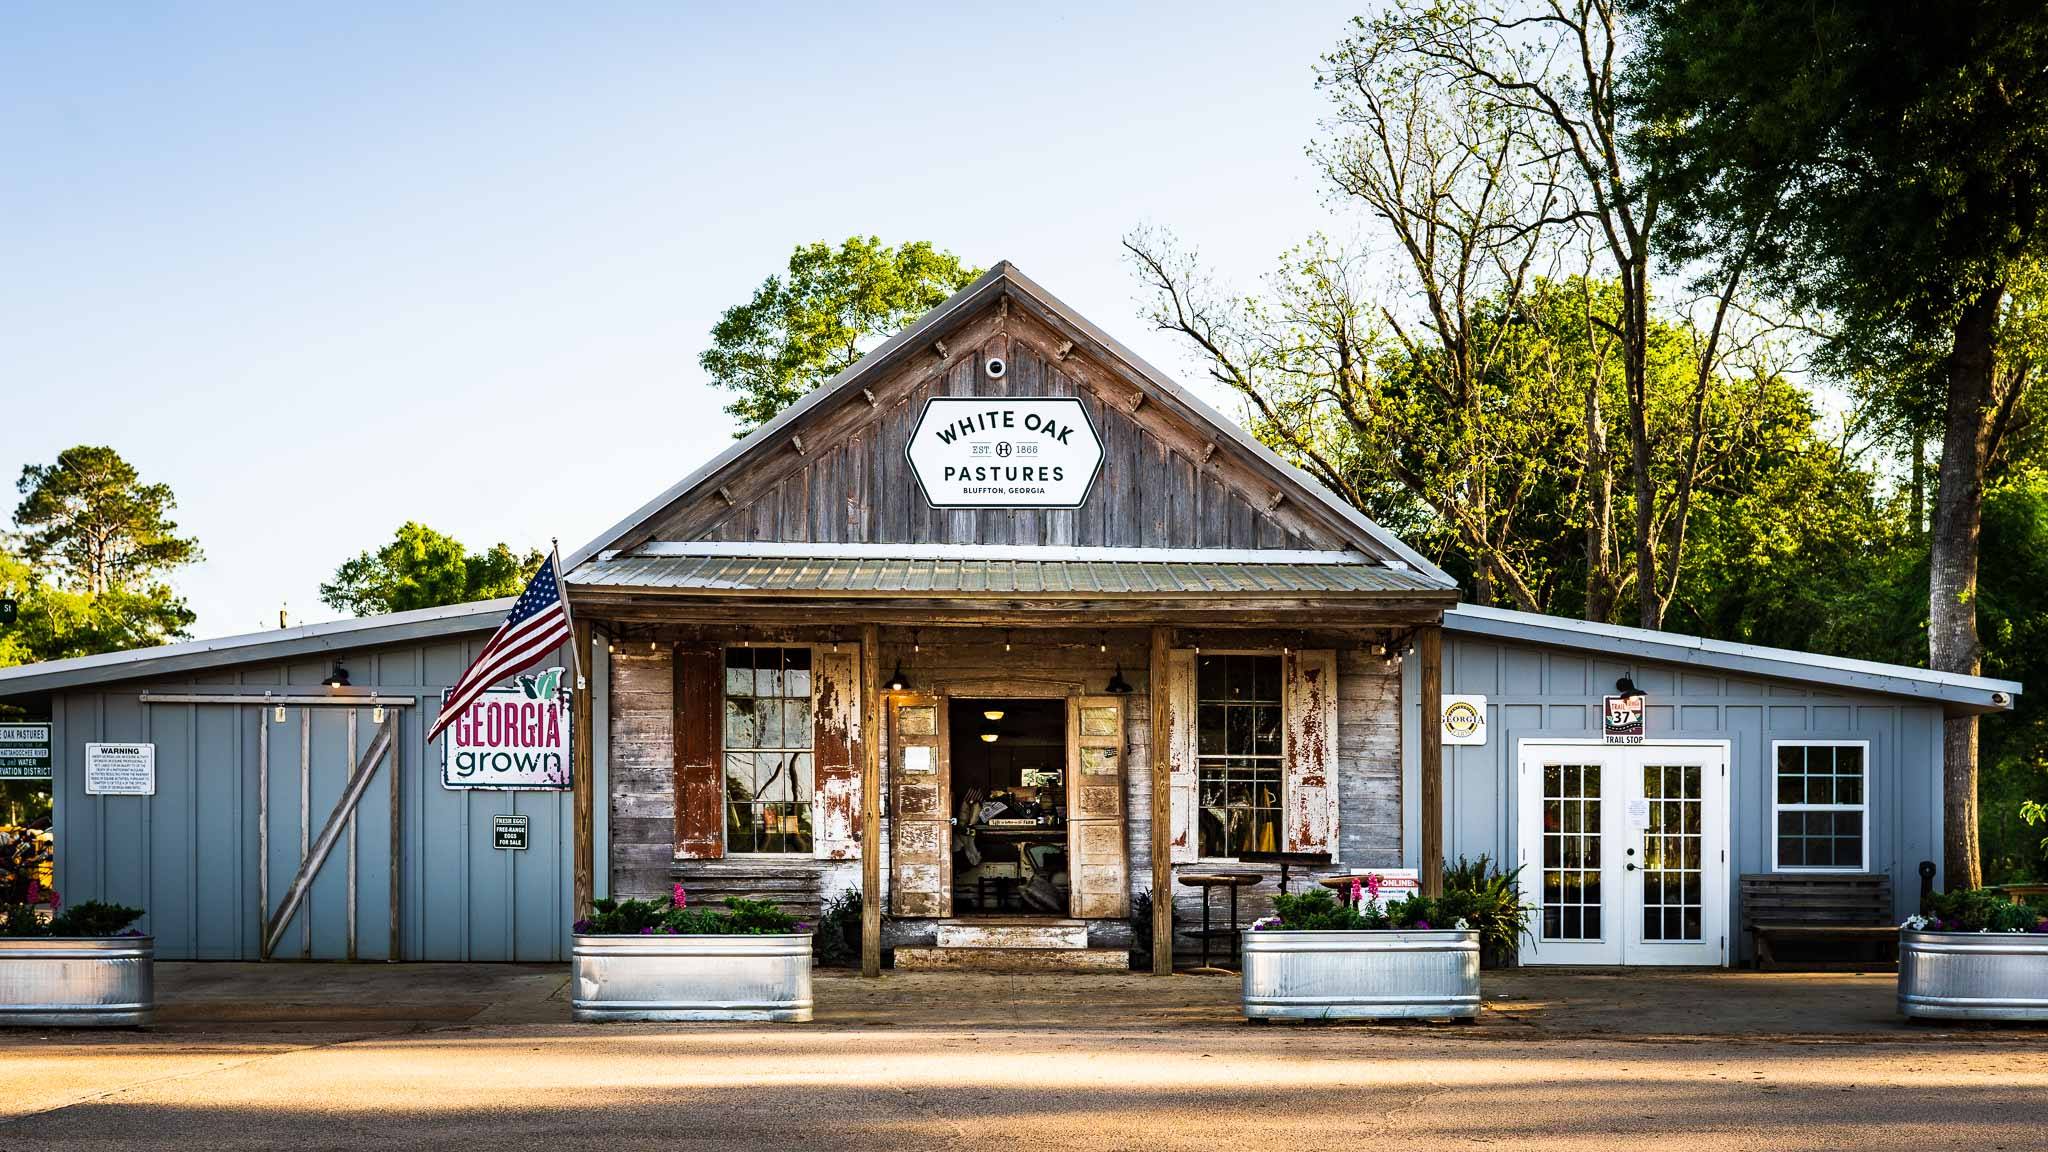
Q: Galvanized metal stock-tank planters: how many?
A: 4